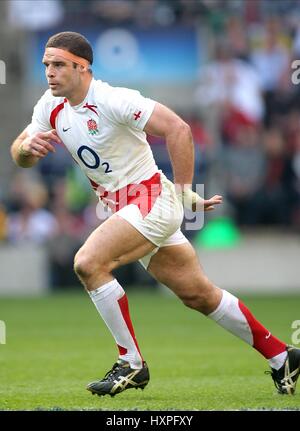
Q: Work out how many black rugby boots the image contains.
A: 2